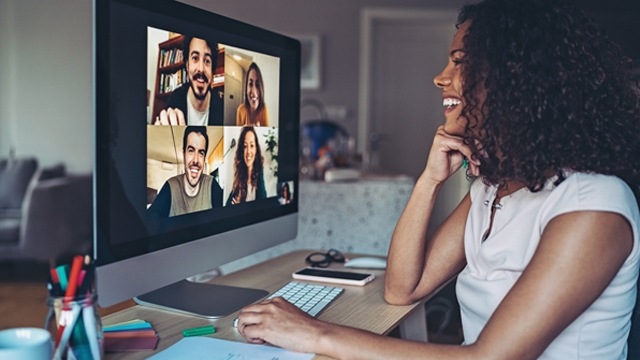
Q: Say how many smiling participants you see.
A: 5